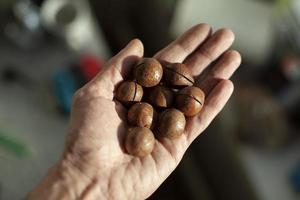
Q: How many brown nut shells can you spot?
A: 8